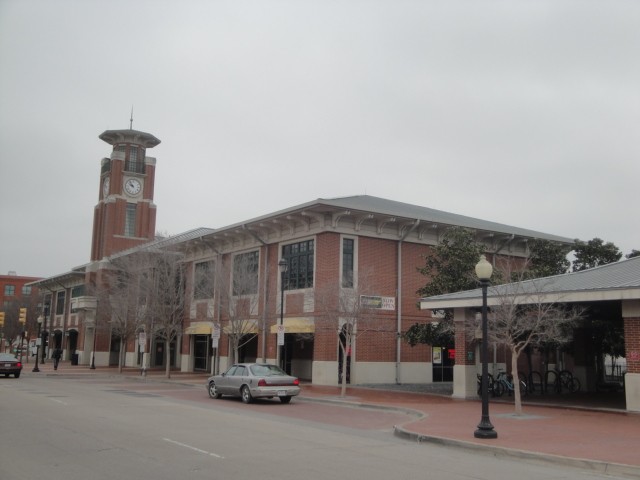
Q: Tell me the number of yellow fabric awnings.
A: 3